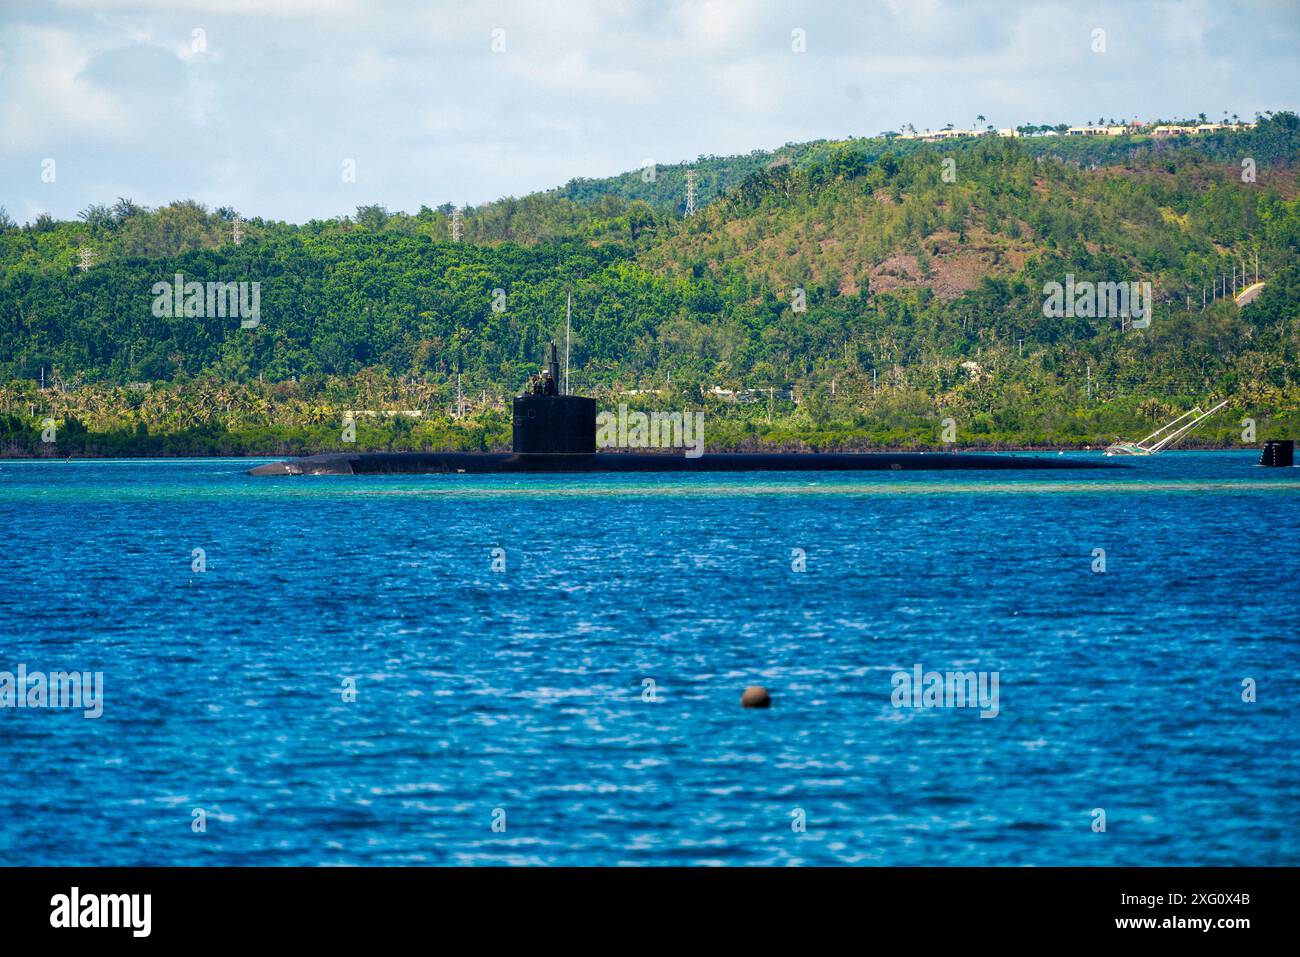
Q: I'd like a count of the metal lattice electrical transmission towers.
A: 4